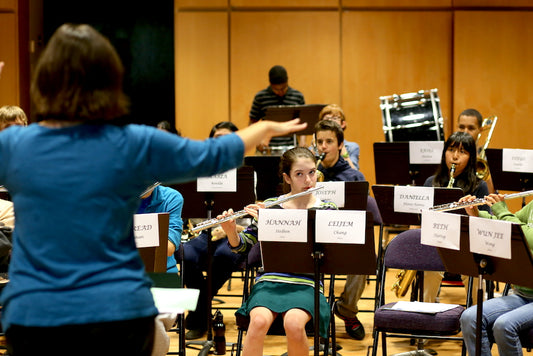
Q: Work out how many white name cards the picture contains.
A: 10